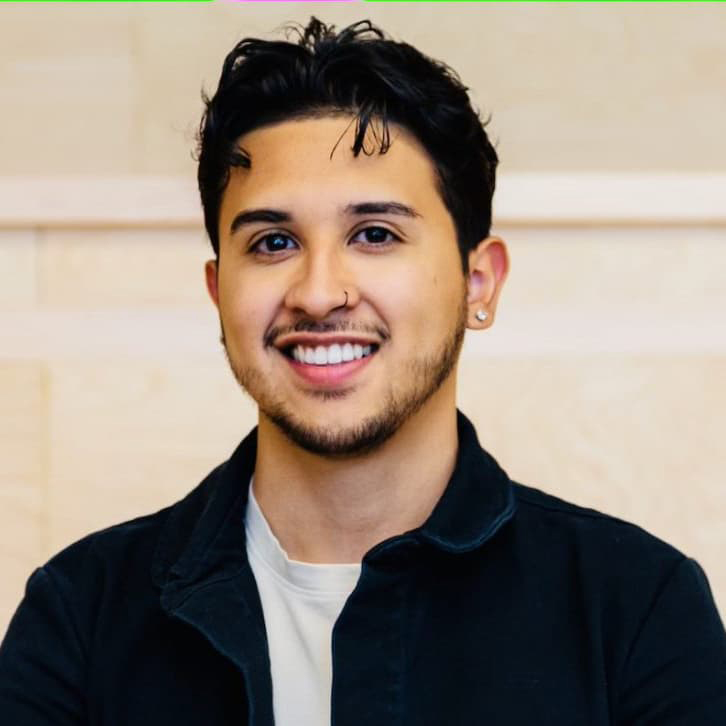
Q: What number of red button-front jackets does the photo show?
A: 0